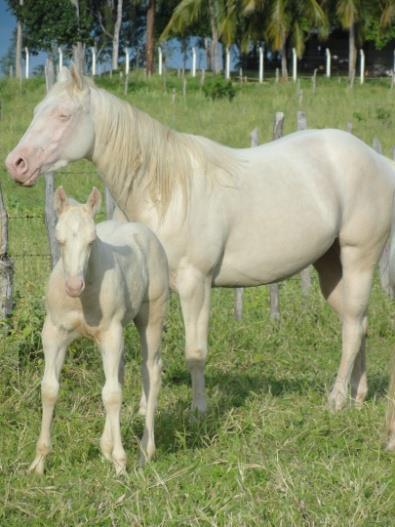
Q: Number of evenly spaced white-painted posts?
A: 11